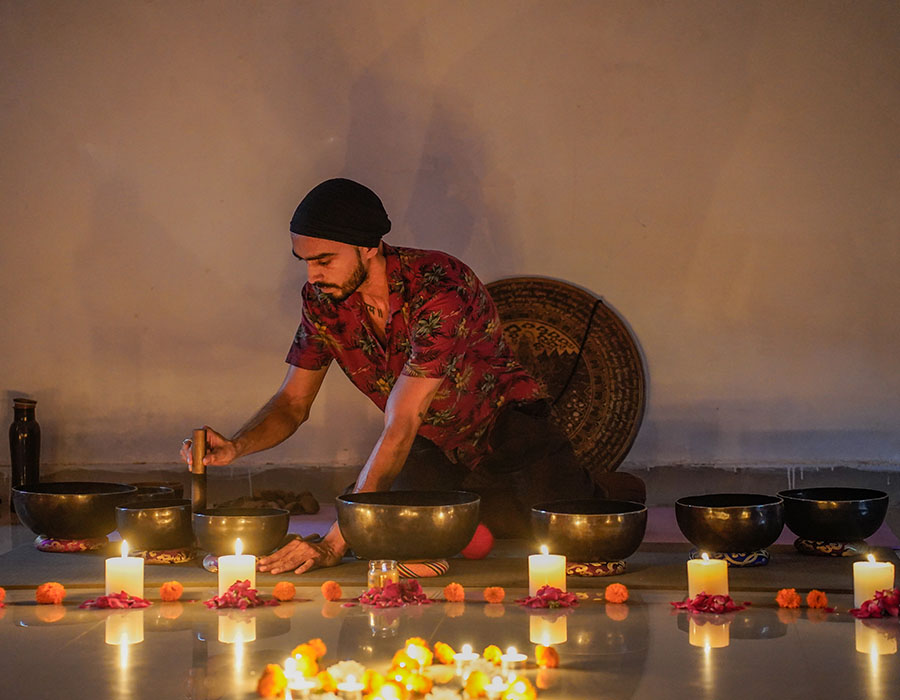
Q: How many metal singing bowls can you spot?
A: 8